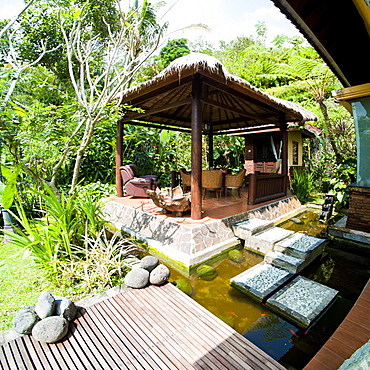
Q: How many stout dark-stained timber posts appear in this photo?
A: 4